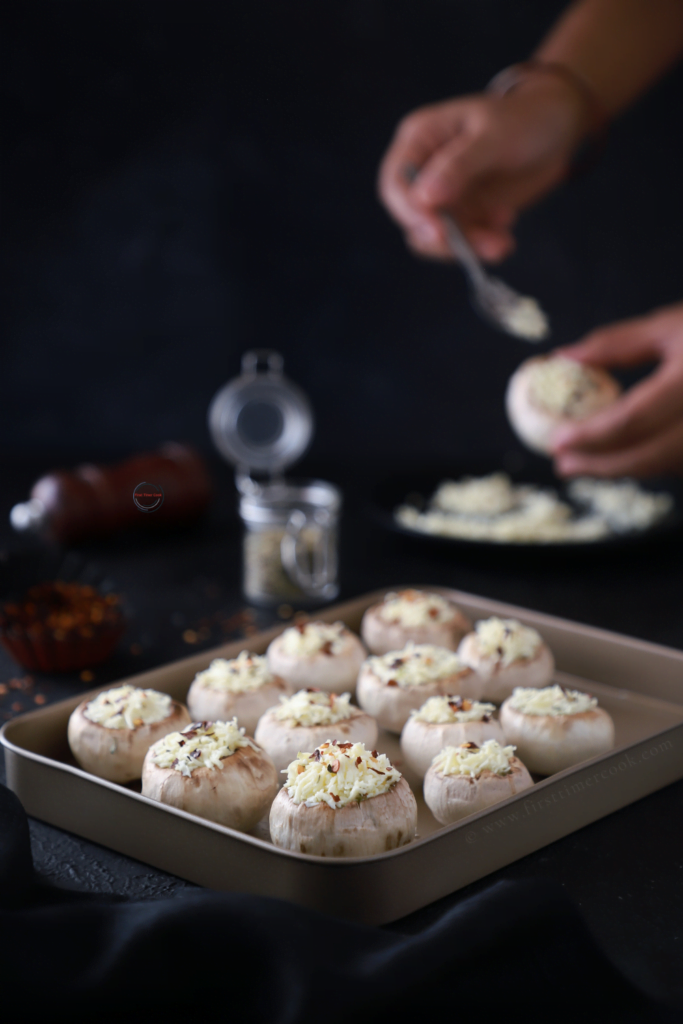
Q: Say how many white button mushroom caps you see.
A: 13